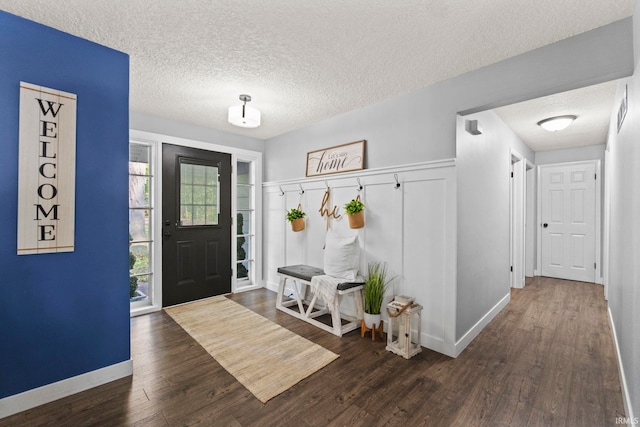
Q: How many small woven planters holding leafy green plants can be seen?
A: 2